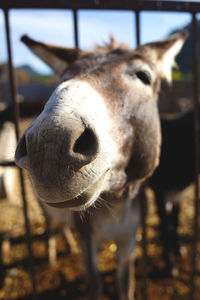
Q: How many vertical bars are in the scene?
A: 4